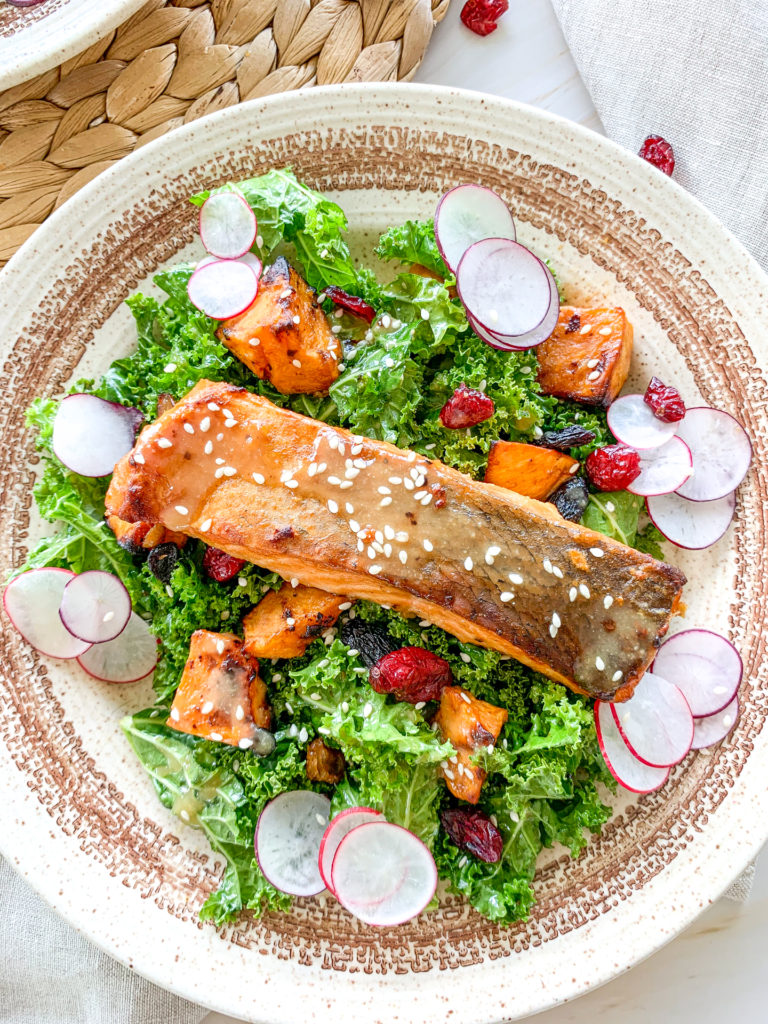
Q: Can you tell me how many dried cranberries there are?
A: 9